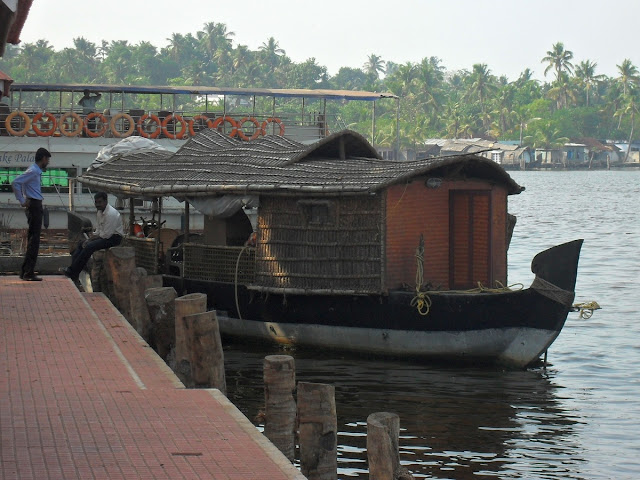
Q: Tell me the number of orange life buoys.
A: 11